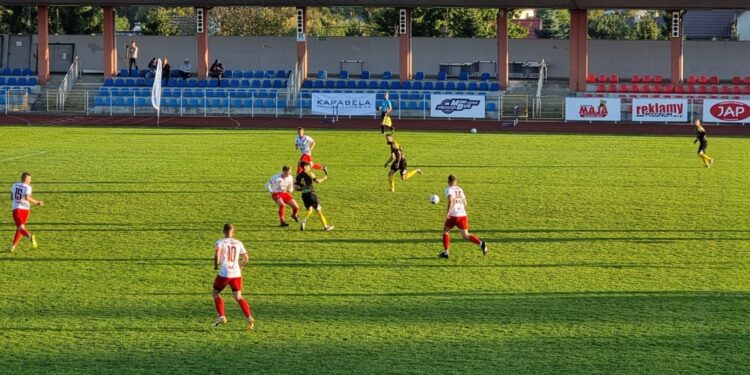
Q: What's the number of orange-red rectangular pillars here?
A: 8